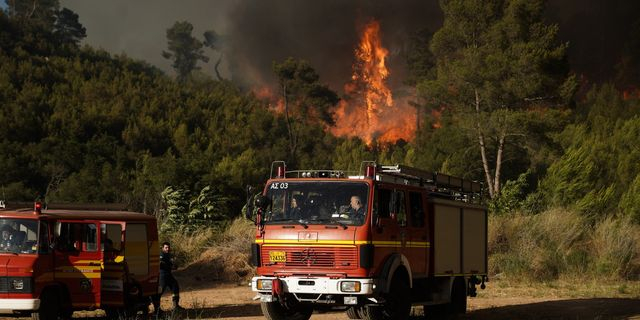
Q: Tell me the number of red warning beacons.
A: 3